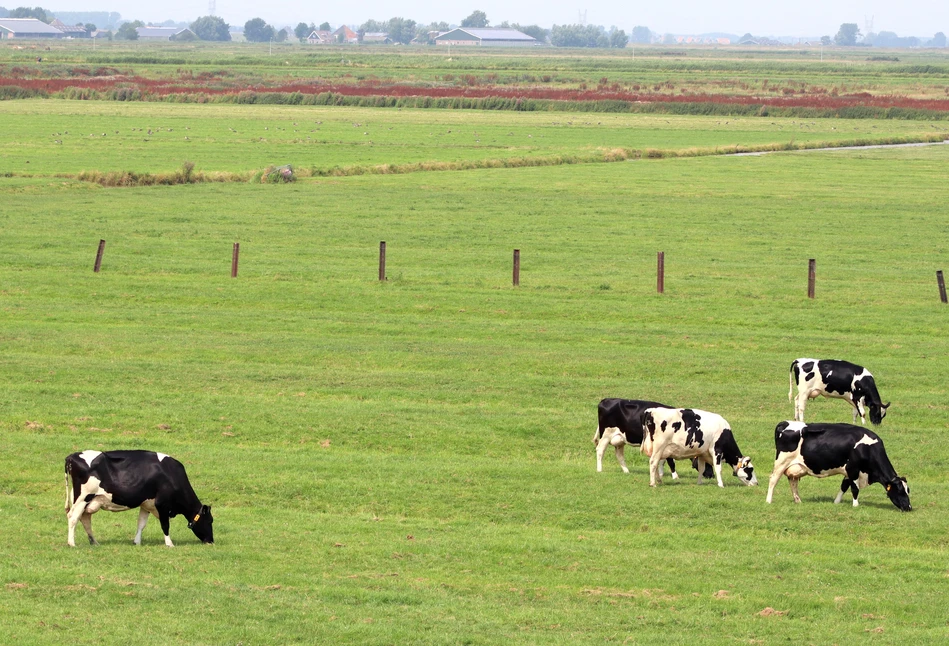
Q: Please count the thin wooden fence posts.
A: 7